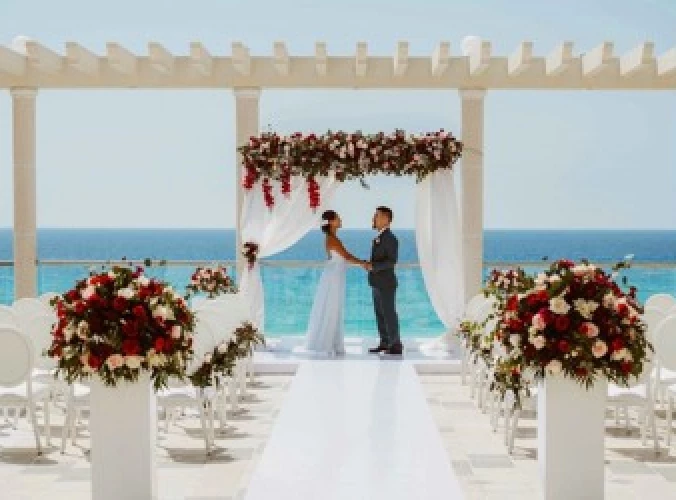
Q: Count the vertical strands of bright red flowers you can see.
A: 4